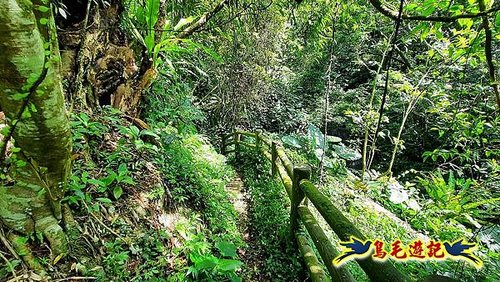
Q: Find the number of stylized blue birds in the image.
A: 2